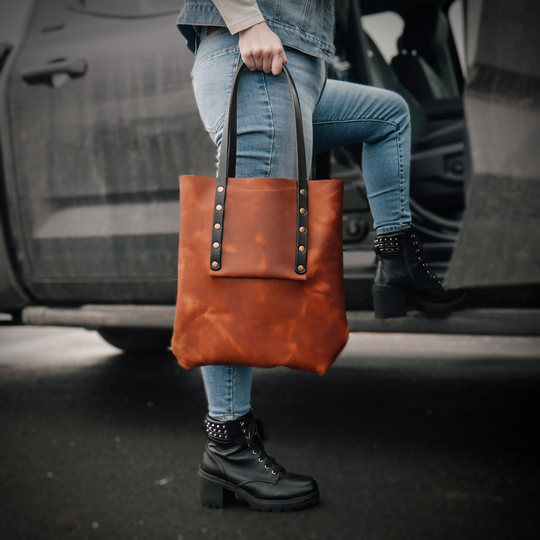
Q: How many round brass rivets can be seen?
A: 10